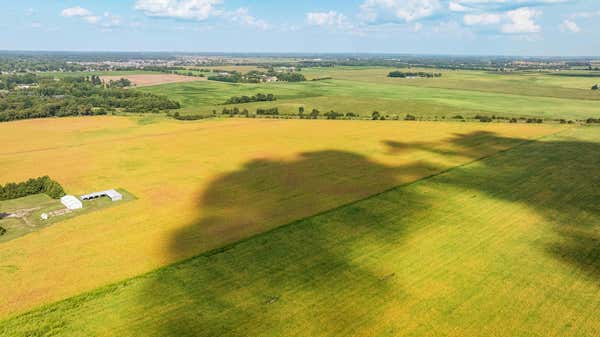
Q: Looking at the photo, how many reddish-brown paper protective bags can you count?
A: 0